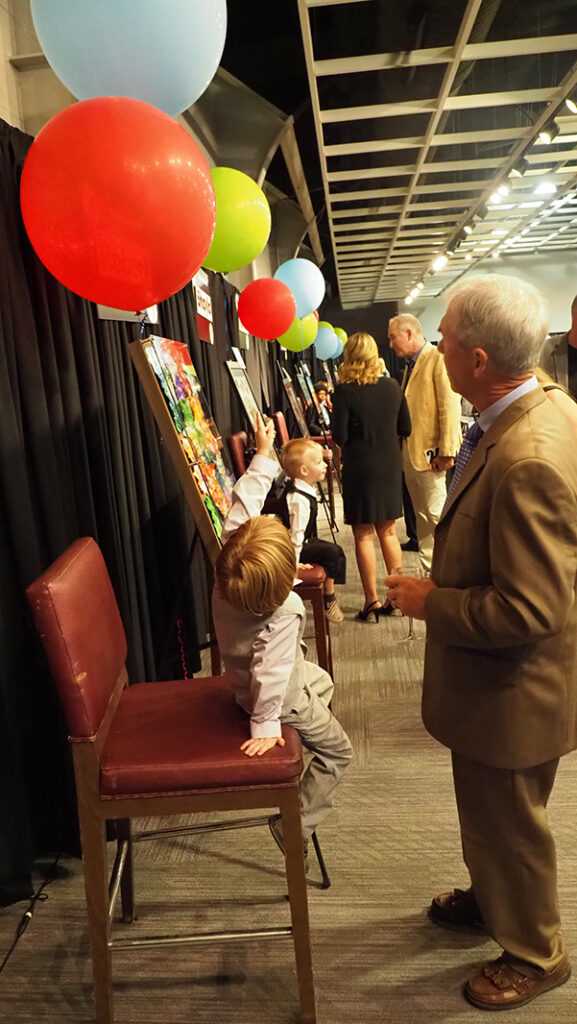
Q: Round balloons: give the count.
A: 11